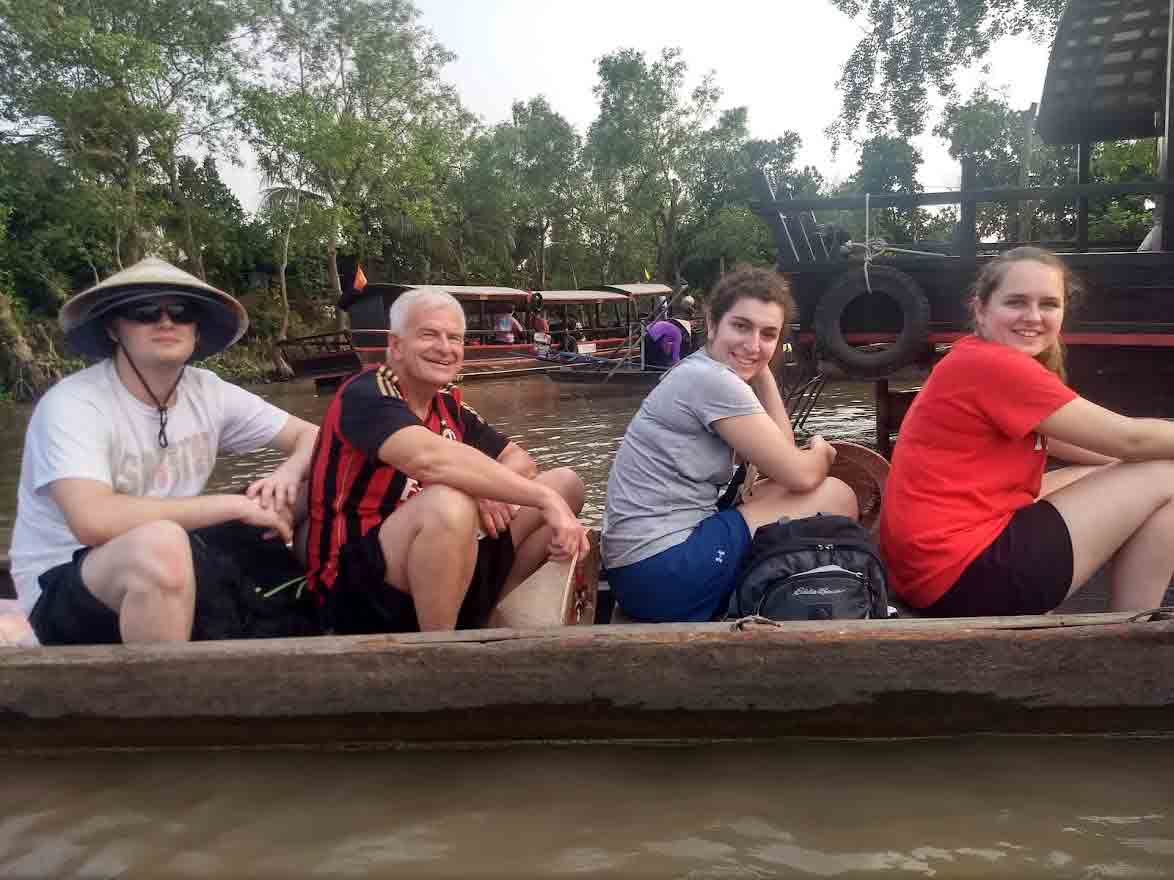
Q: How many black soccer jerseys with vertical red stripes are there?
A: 1